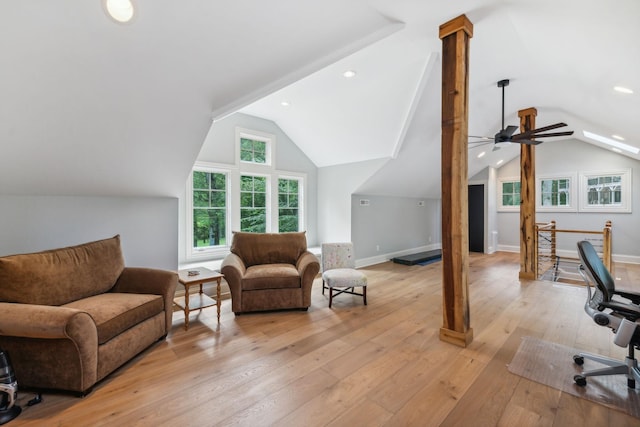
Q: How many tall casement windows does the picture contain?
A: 3